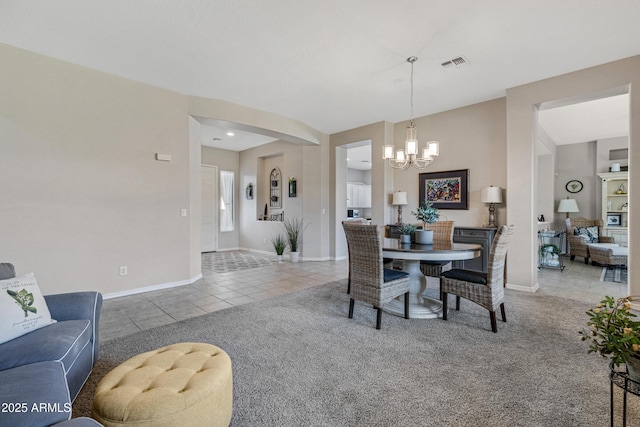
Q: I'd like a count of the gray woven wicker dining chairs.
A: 4